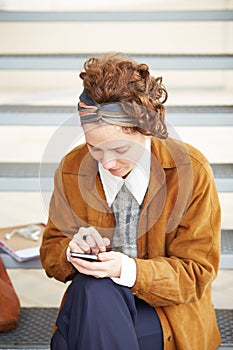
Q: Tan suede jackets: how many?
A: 1